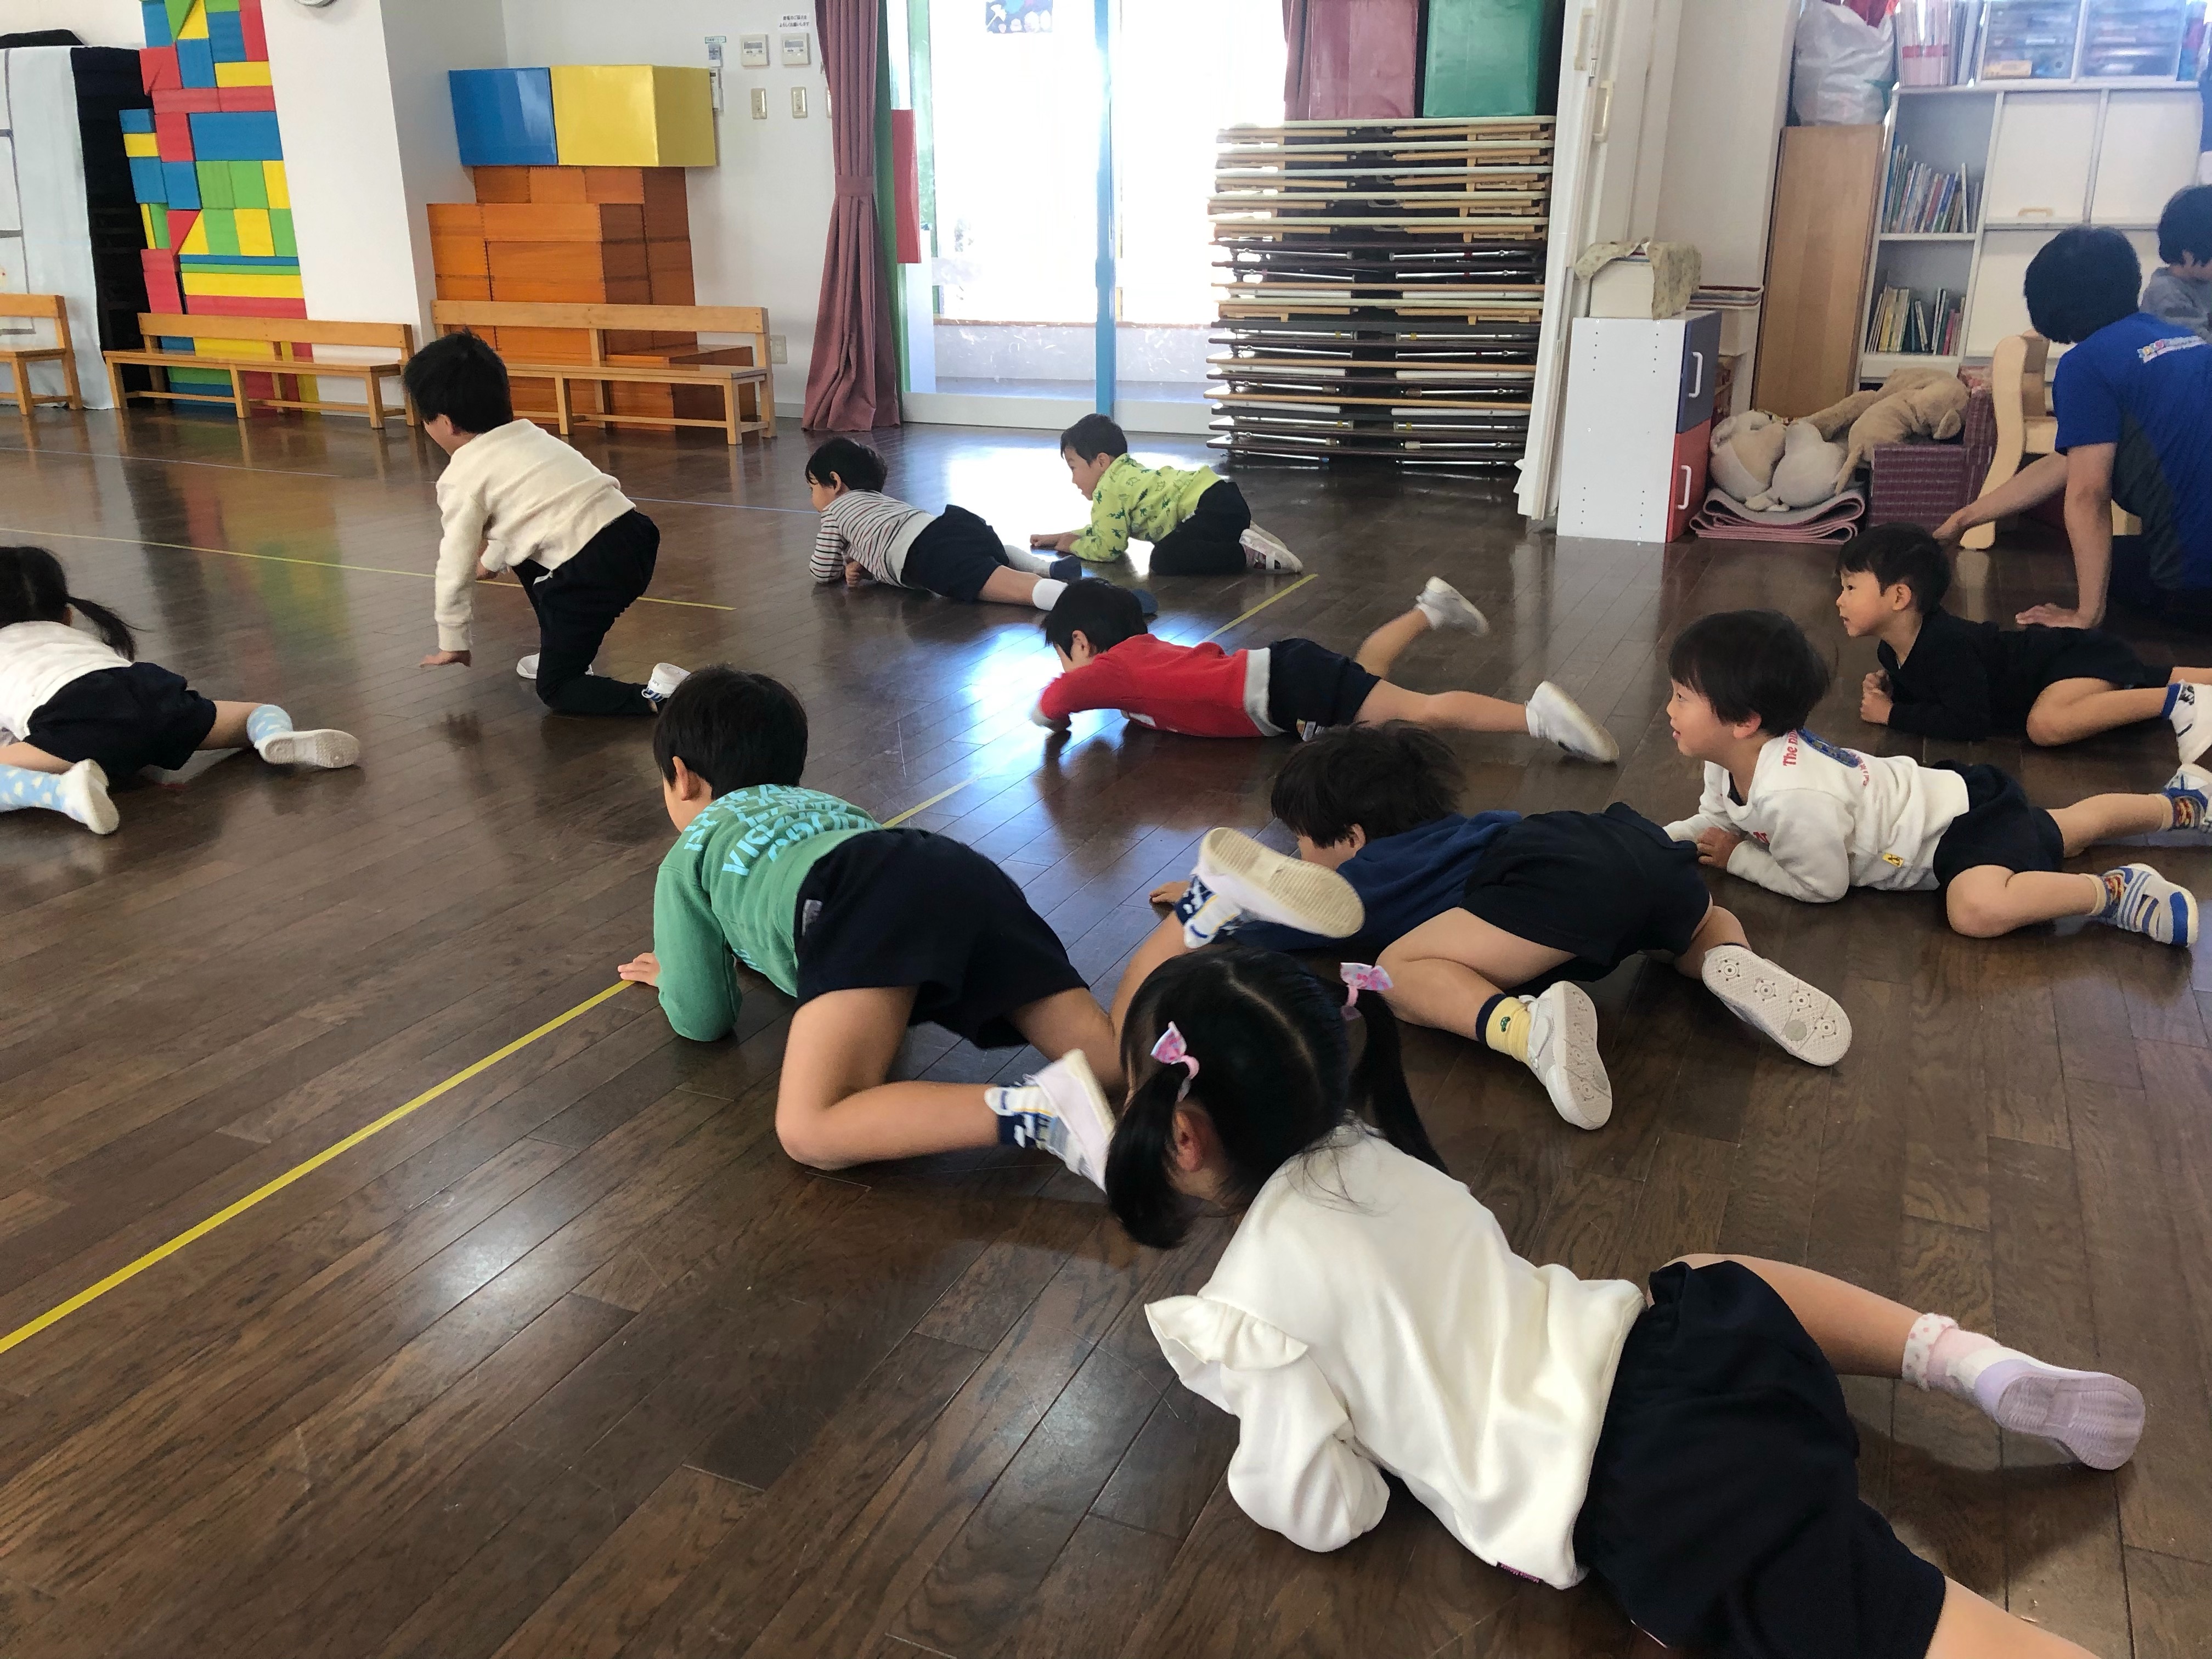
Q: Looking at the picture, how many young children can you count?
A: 11